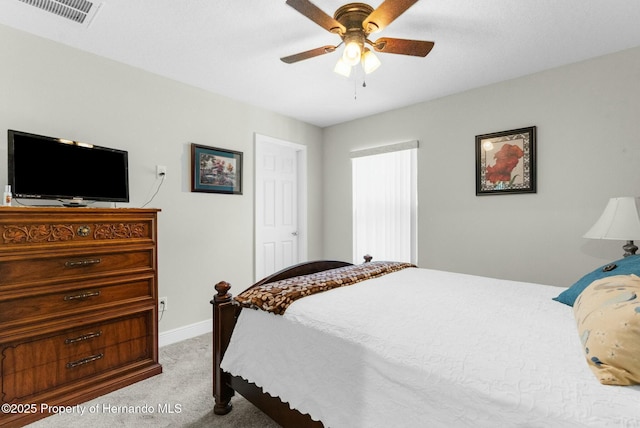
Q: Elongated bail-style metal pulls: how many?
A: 4